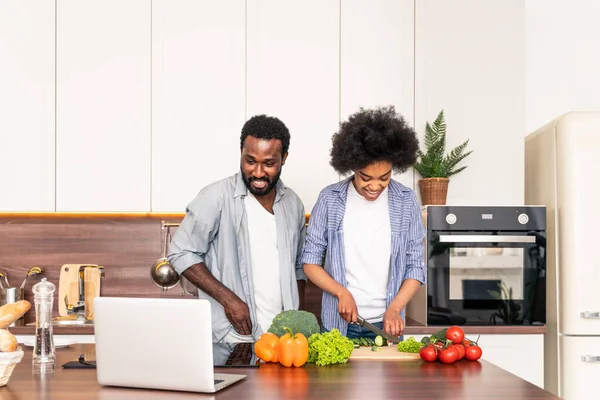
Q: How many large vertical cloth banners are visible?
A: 0